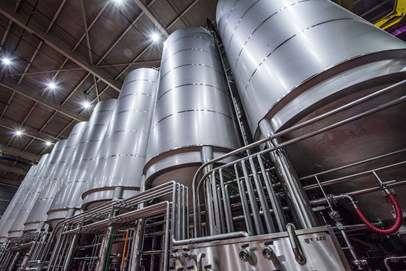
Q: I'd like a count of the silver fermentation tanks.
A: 8